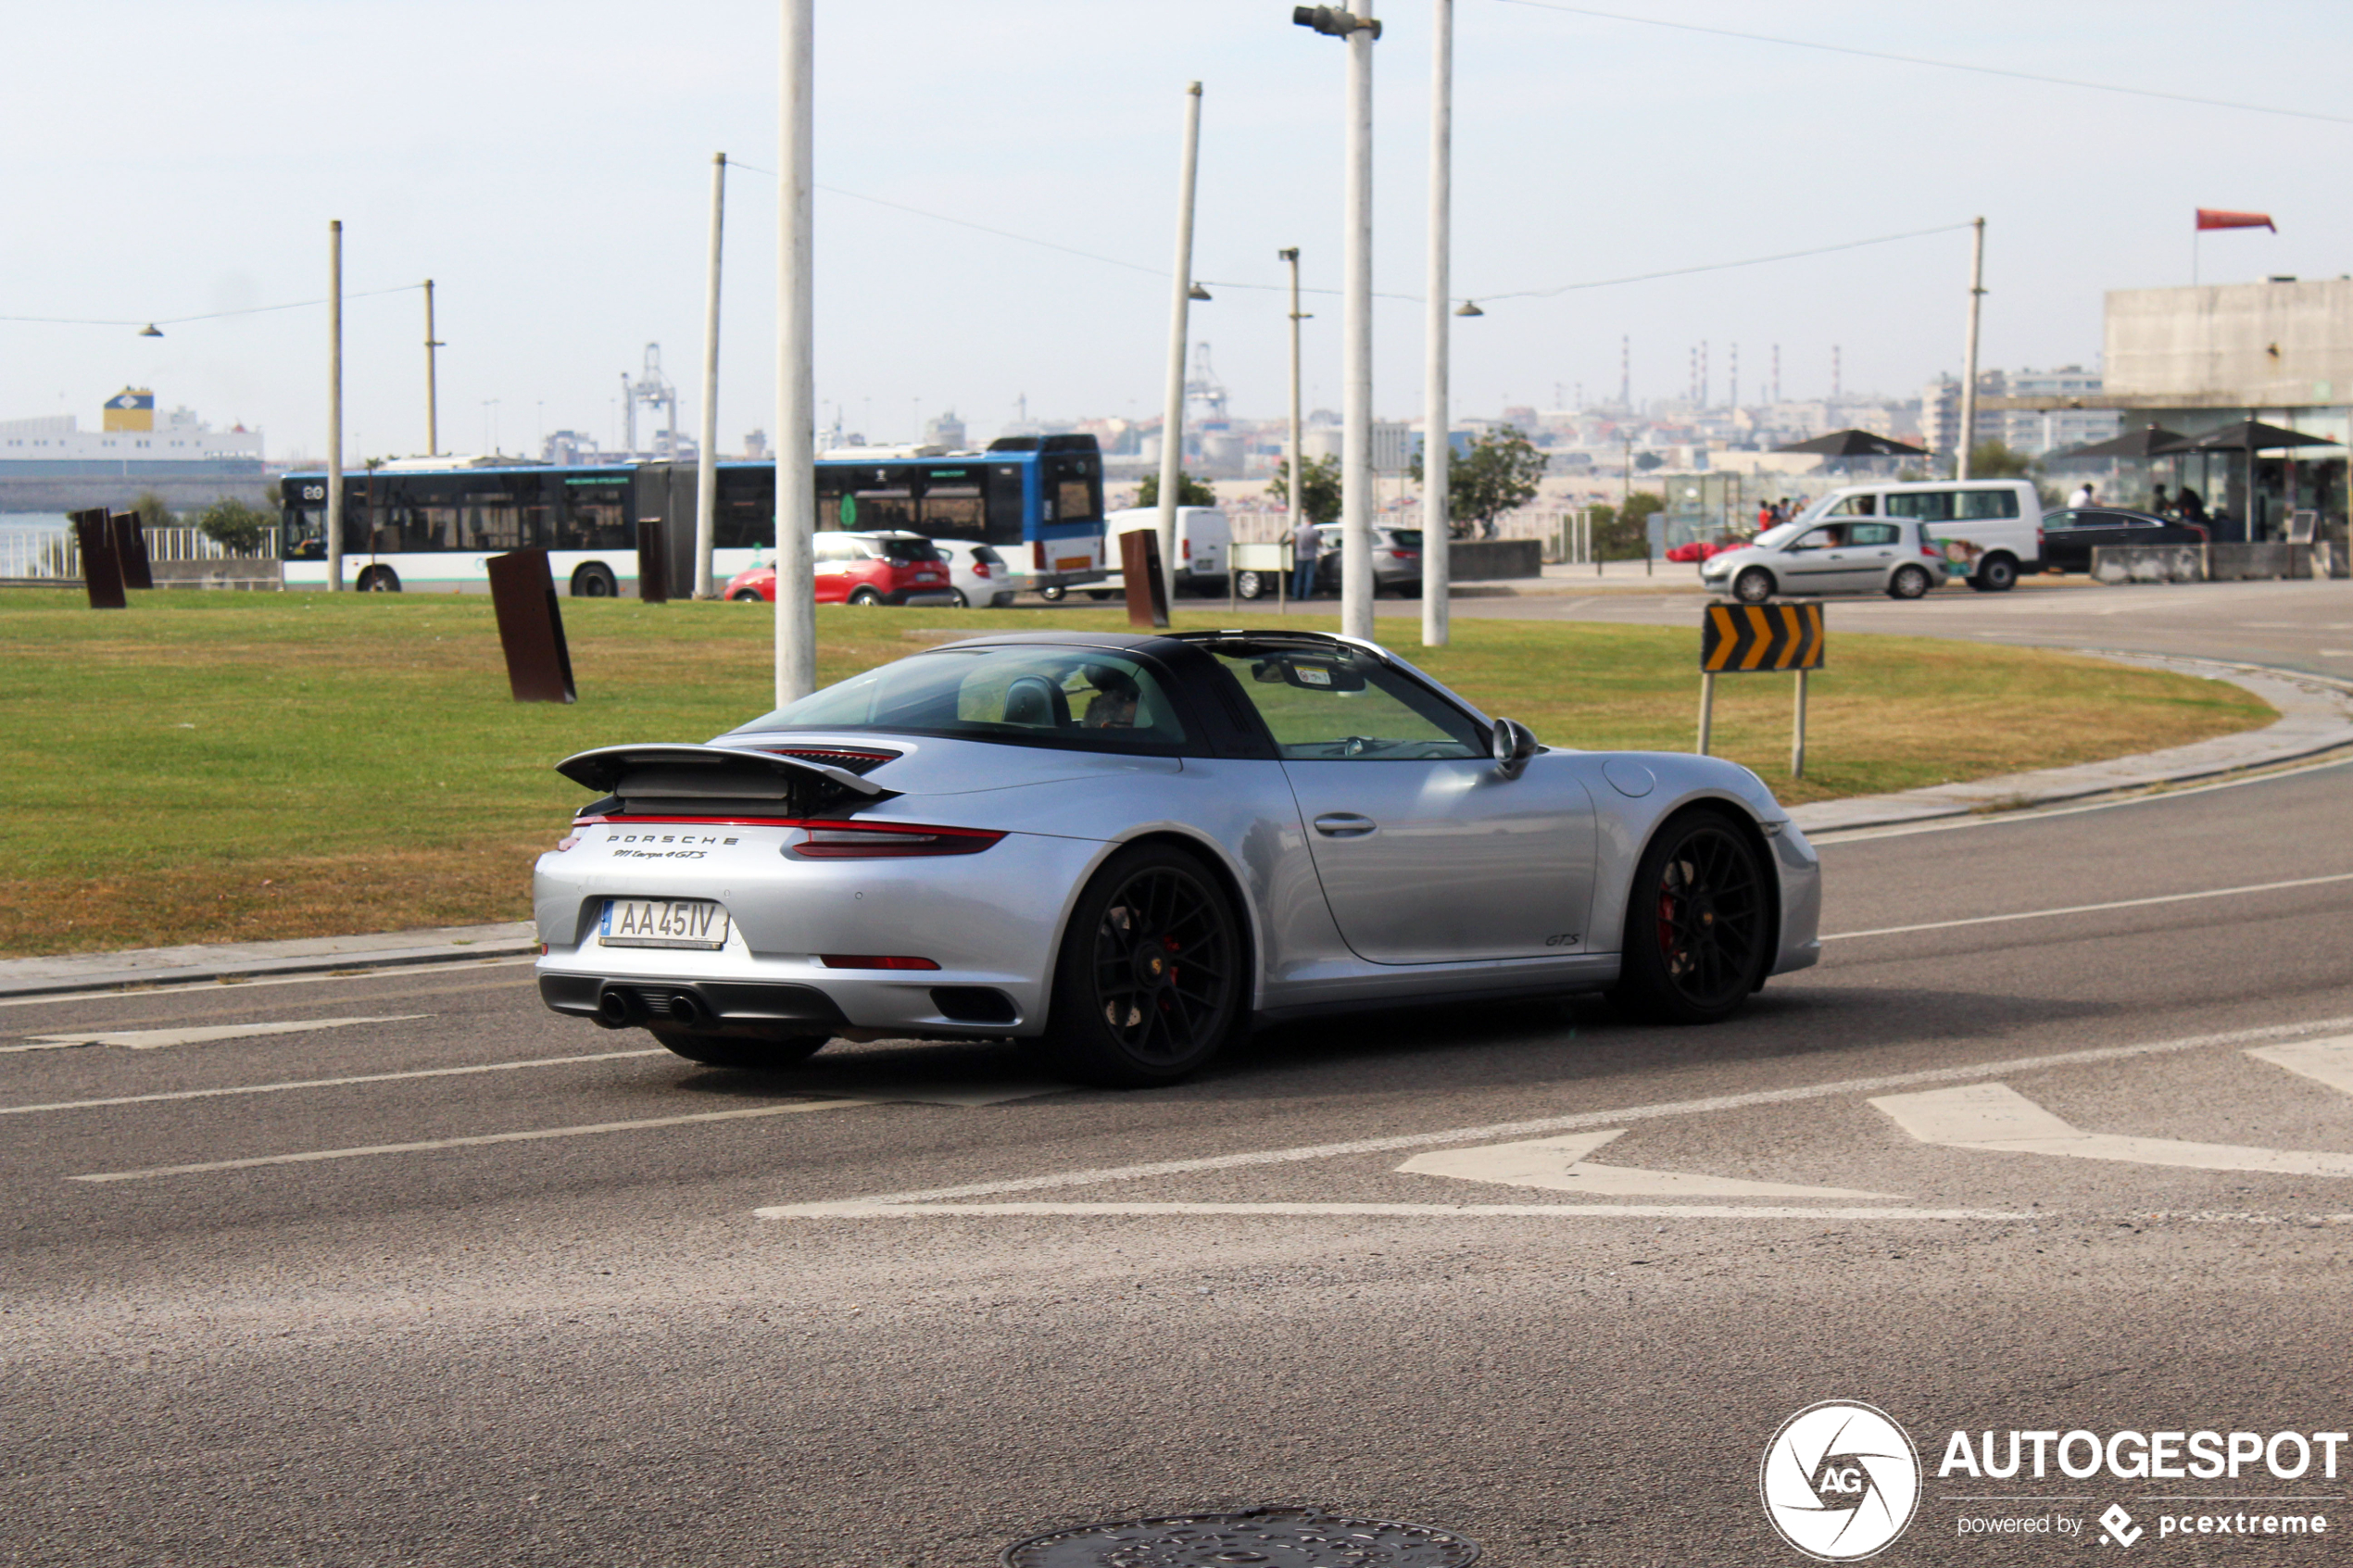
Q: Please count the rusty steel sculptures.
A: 5